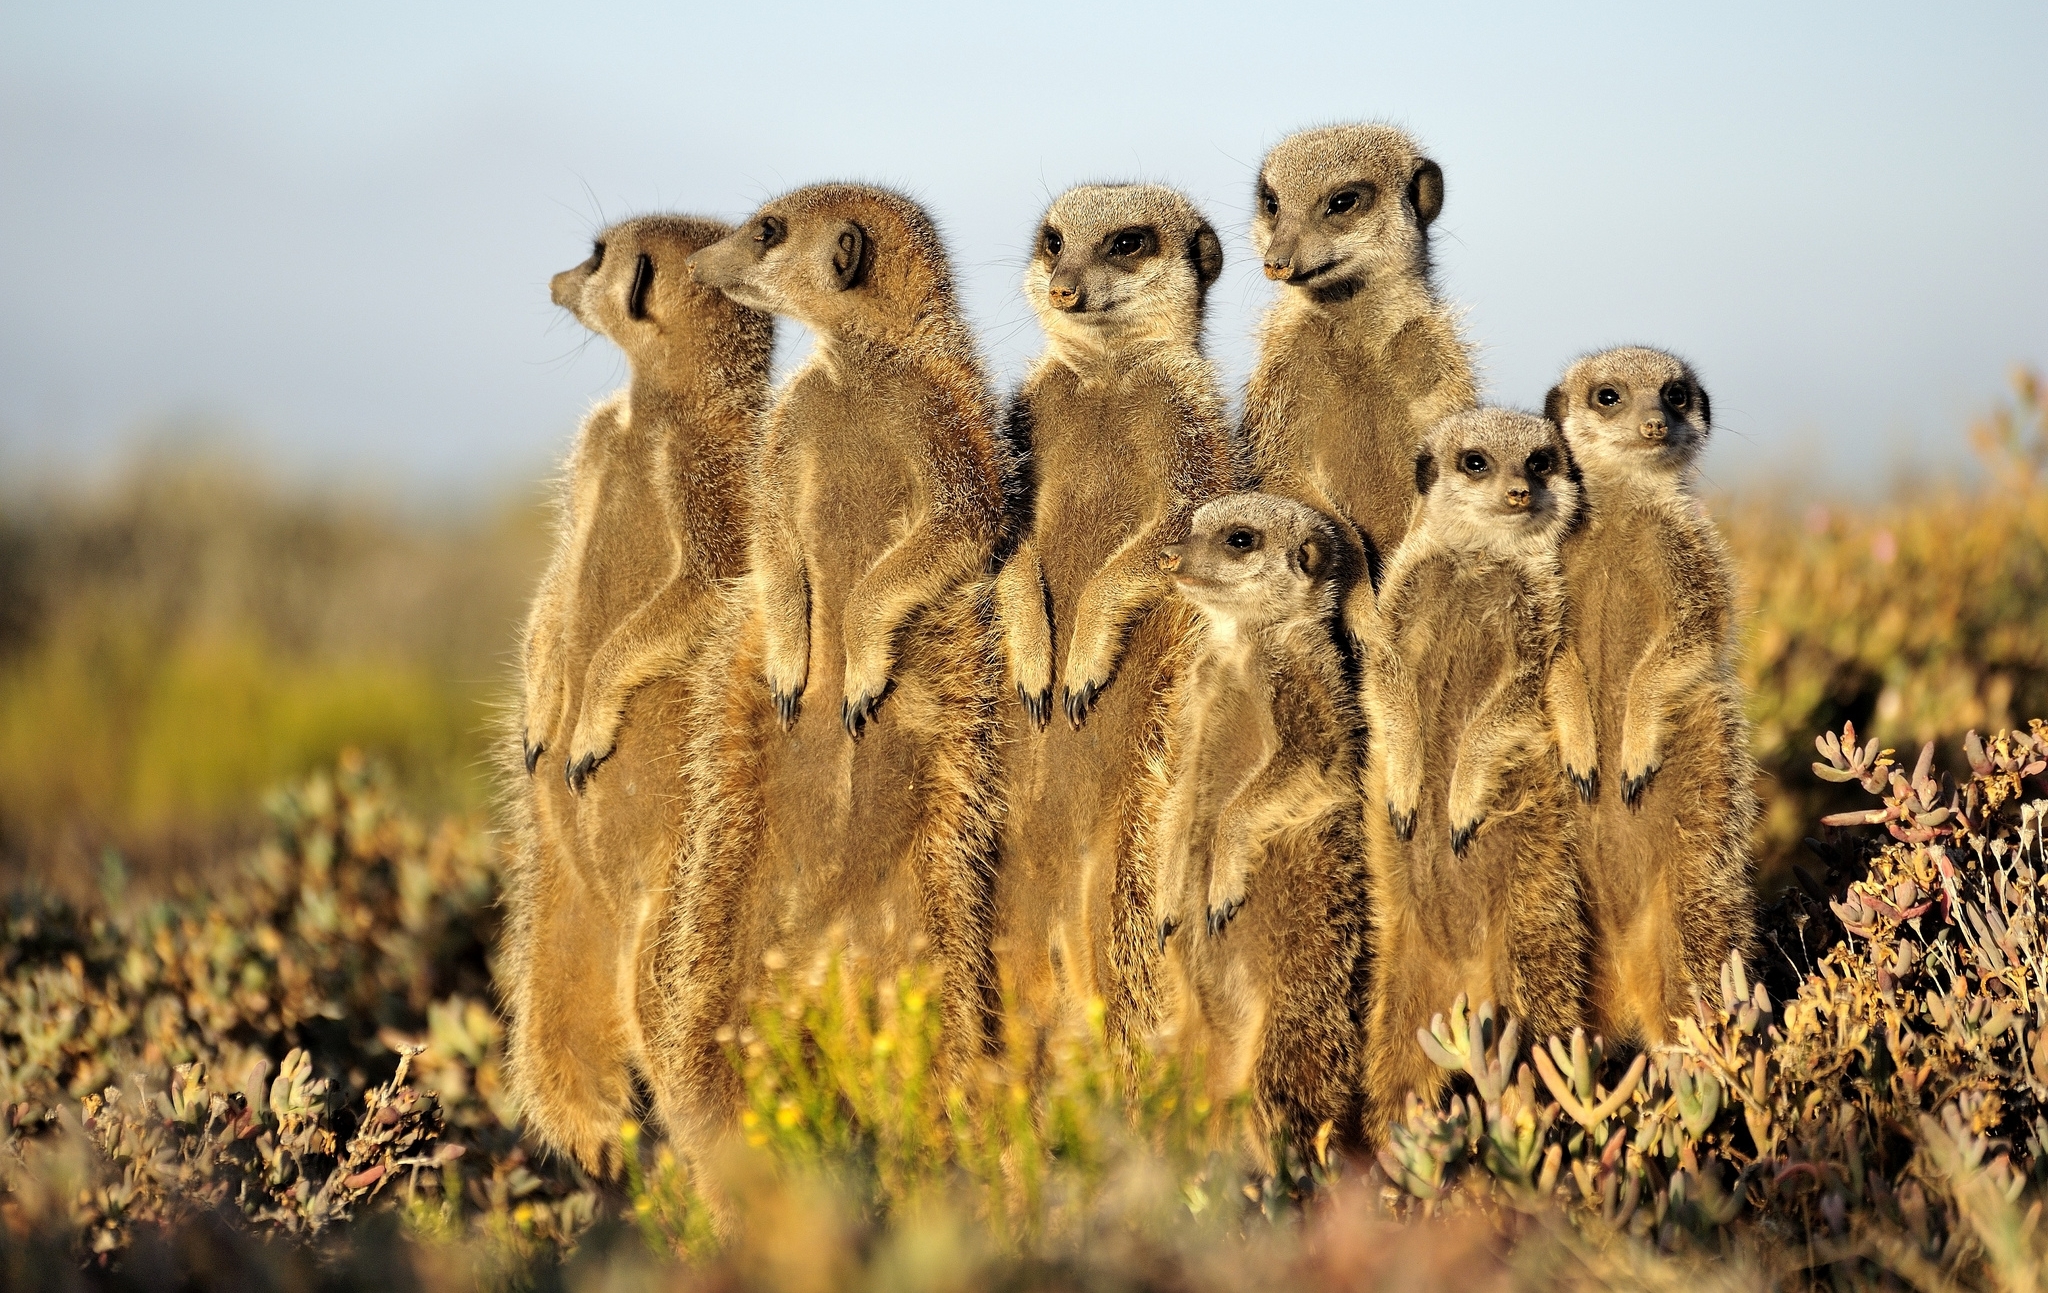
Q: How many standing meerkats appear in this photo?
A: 7